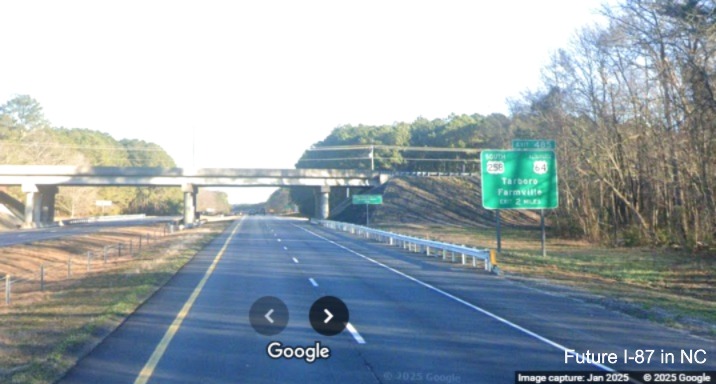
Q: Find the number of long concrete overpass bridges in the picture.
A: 1